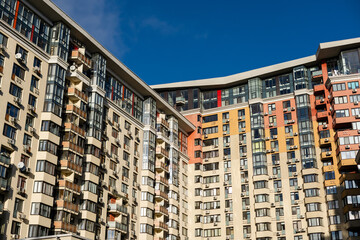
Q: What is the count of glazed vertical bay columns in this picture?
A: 6